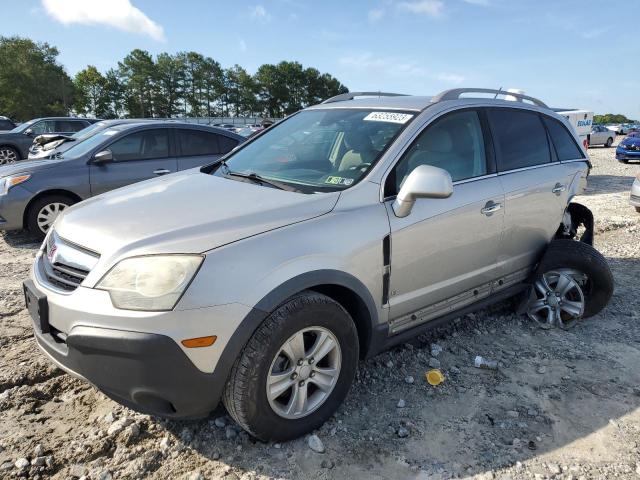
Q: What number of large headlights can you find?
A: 1